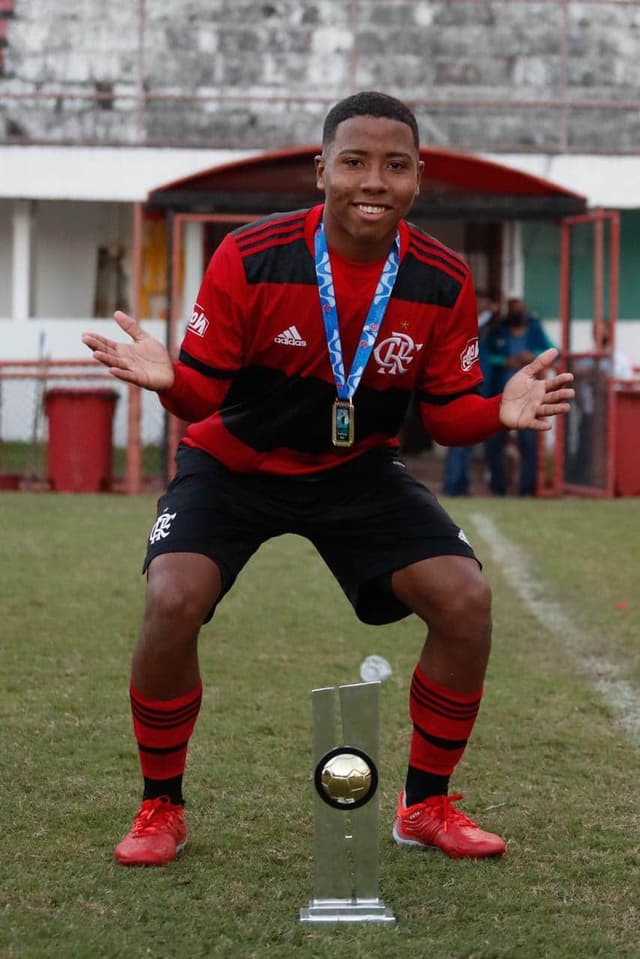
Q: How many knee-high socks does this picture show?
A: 2